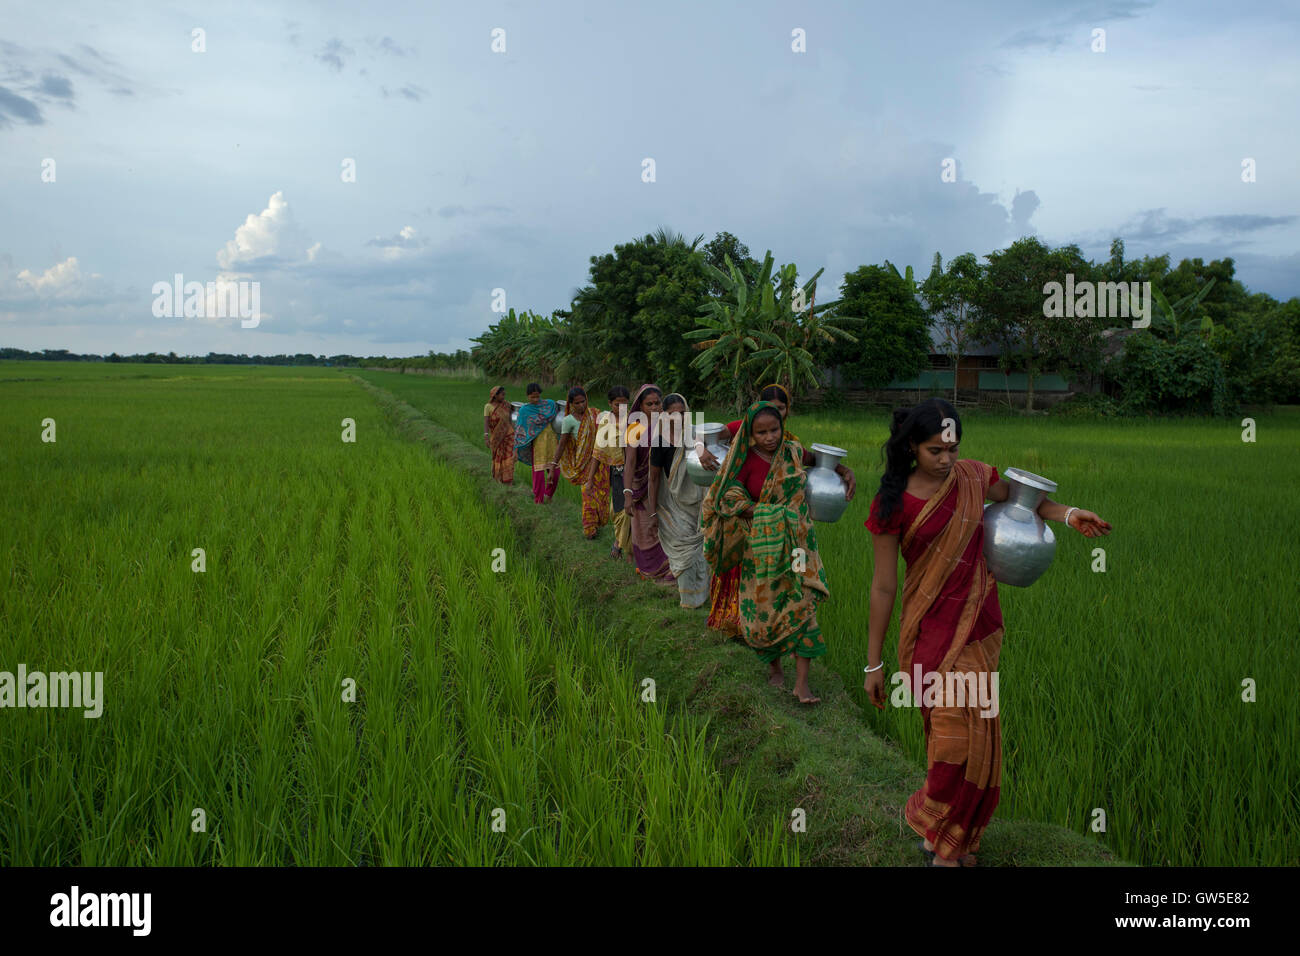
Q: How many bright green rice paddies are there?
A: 2